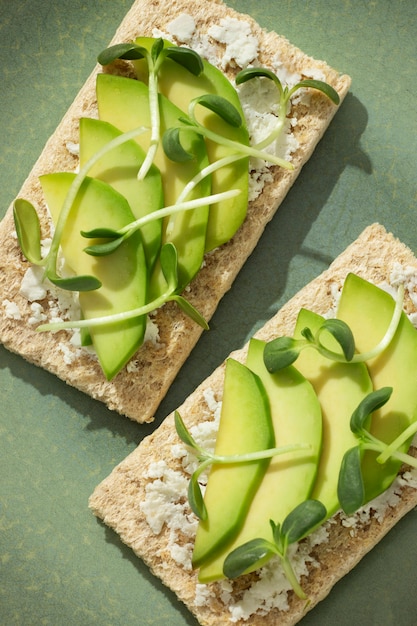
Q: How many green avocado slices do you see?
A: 8